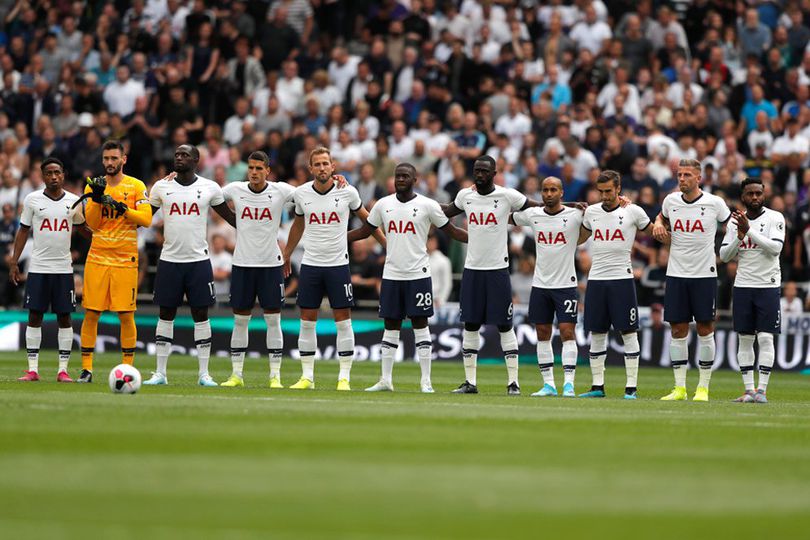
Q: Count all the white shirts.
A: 10